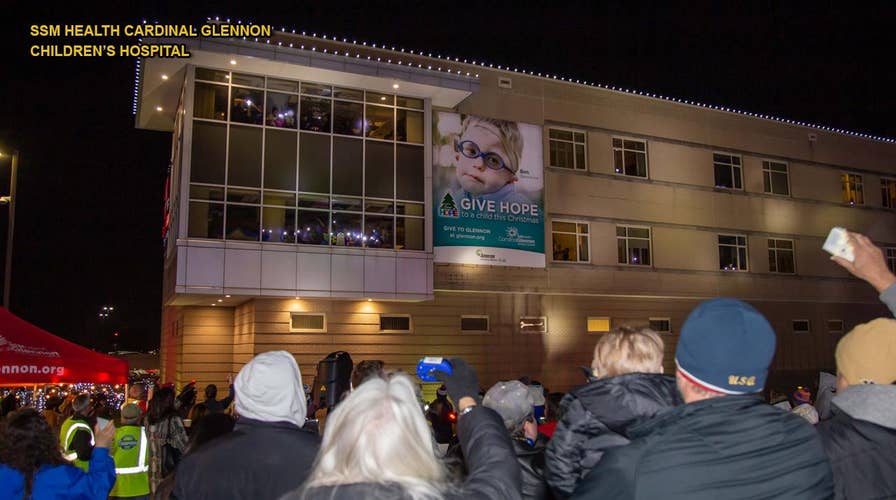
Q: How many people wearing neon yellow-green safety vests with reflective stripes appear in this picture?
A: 2